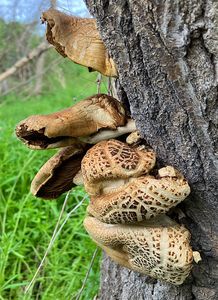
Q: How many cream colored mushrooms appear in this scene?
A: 3